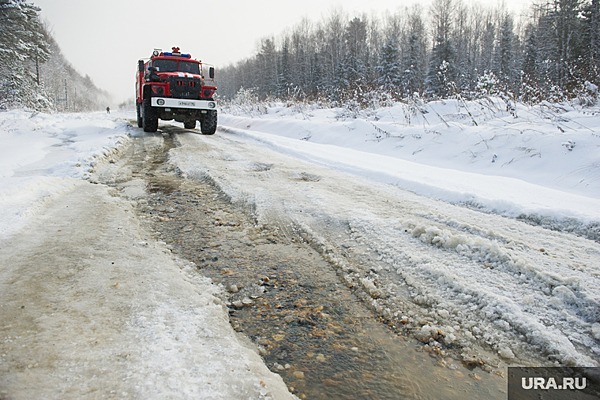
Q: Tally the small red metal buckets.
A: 0